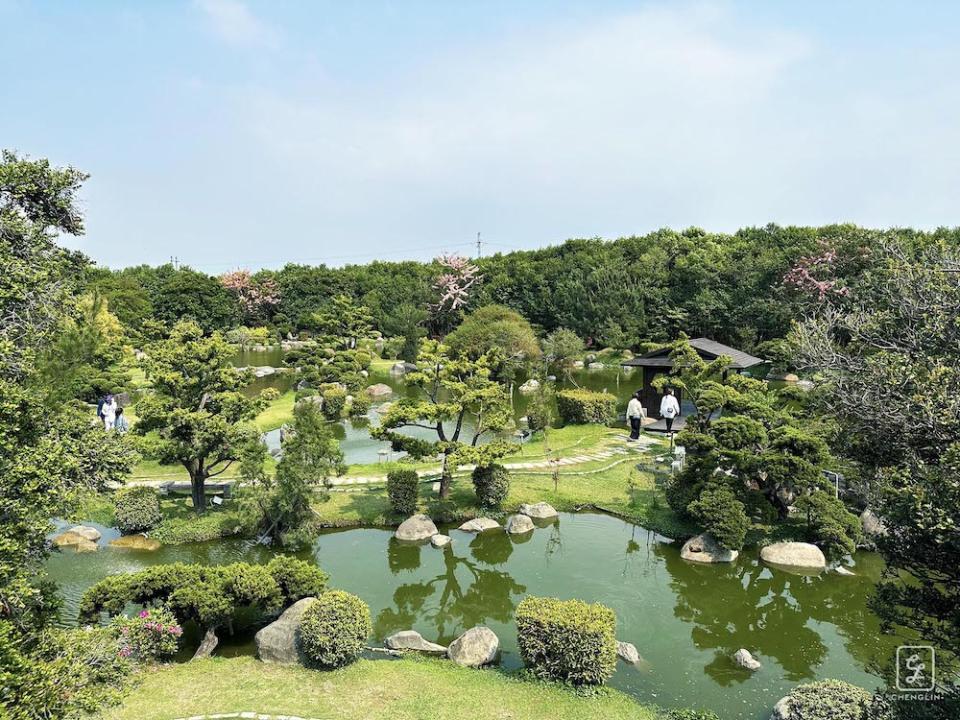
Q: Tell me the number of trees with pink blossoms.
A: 3